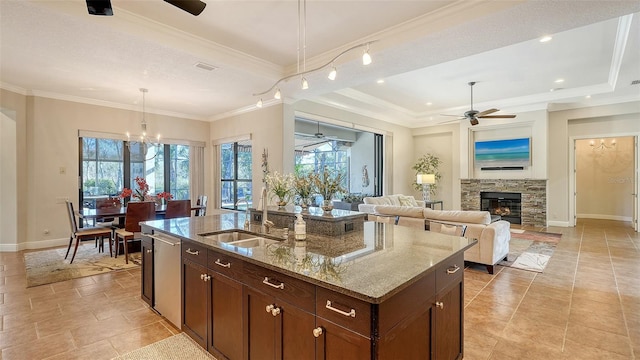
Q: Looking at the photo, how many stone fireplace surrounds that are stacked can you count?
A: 1